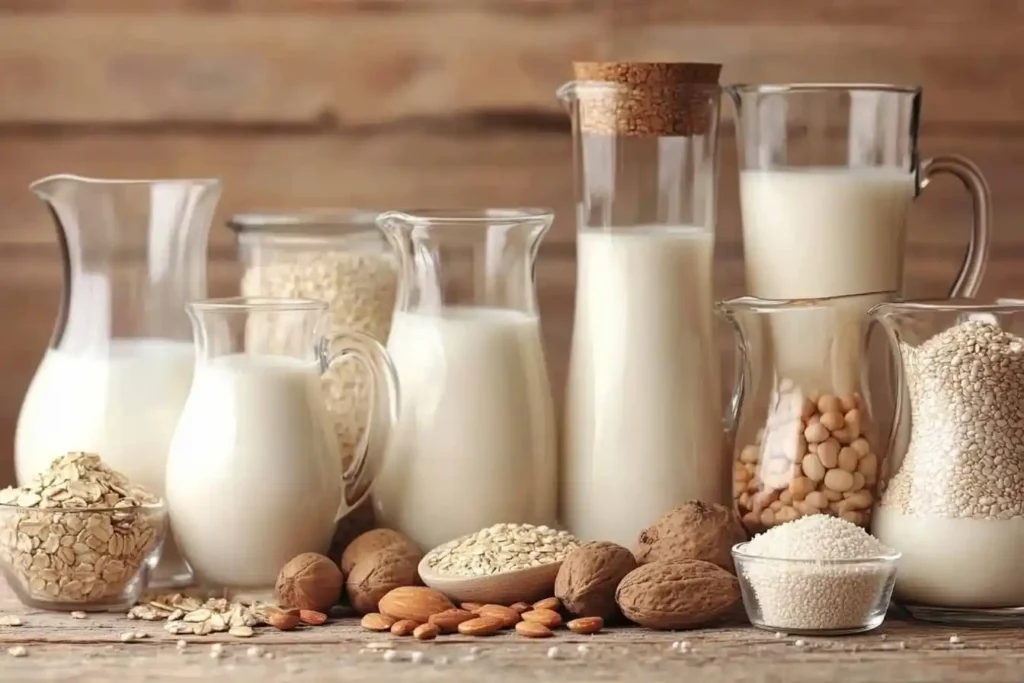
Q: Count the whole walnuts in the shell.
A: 6